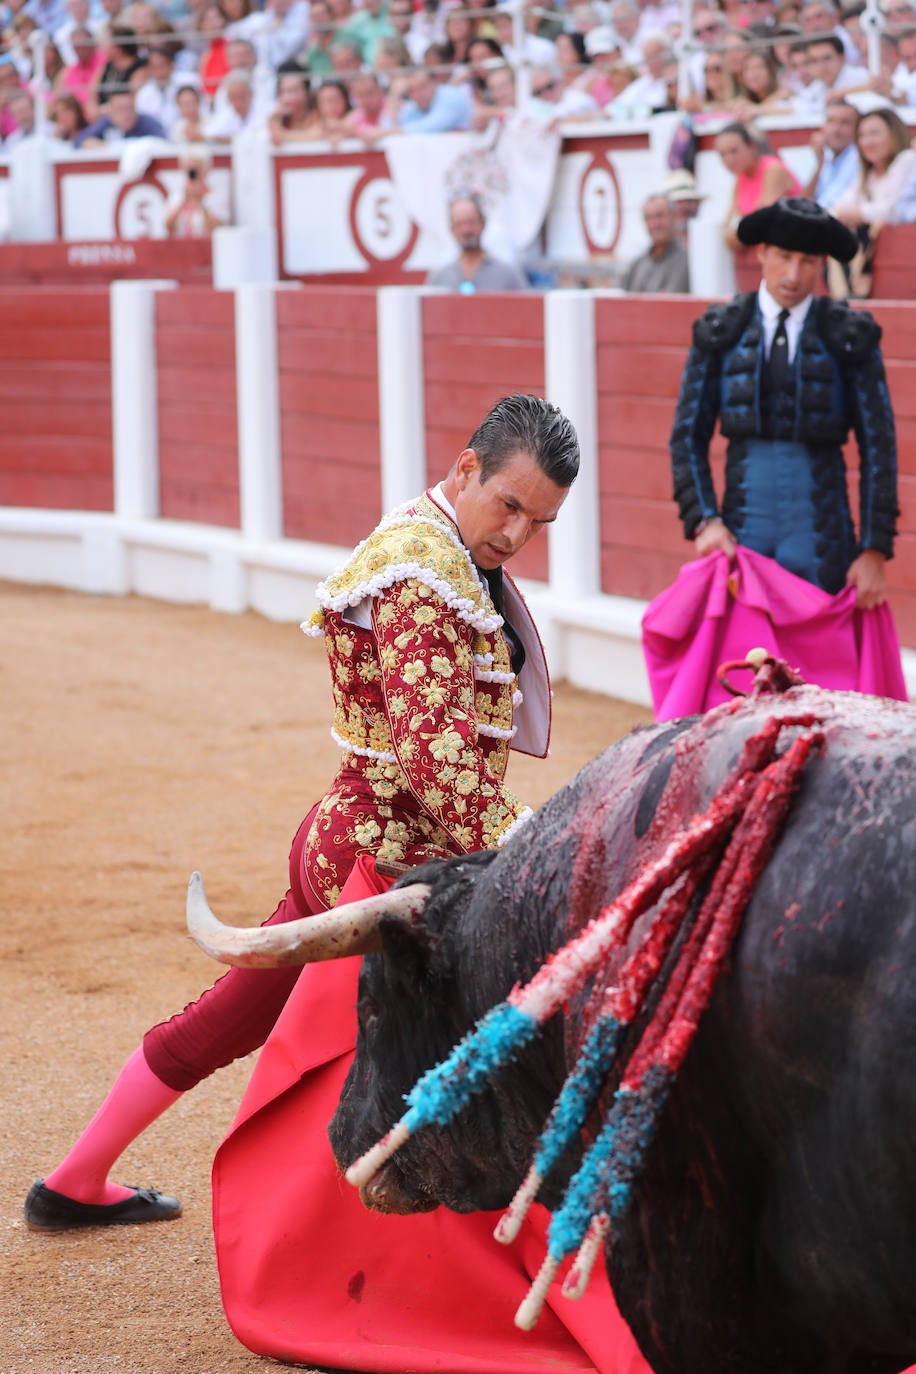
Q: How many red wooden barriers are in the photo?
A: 5